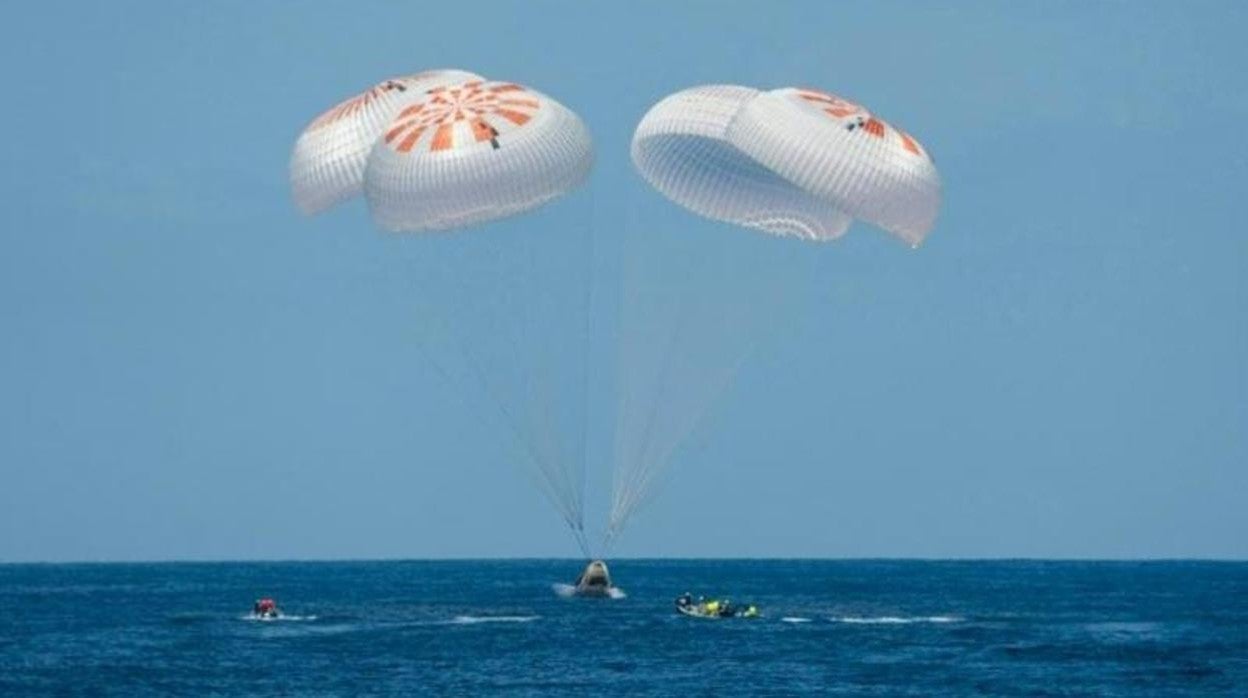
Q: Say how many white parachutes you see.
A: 4